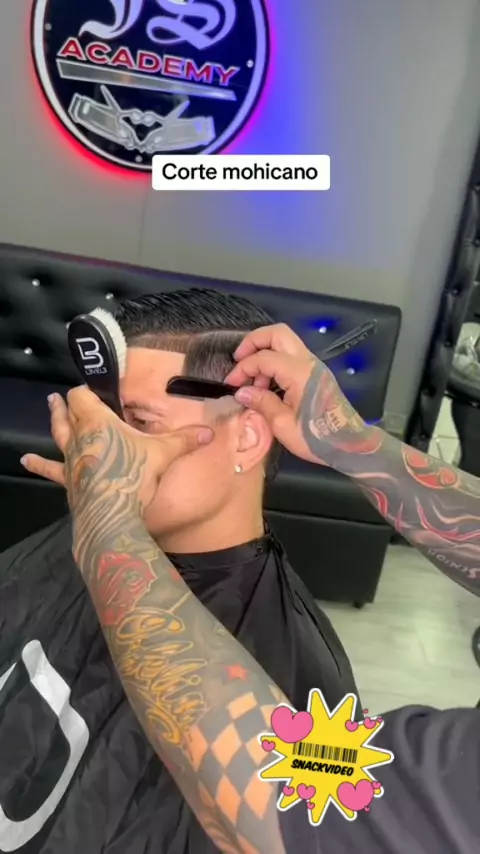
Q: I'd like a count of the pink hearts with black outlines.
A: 12